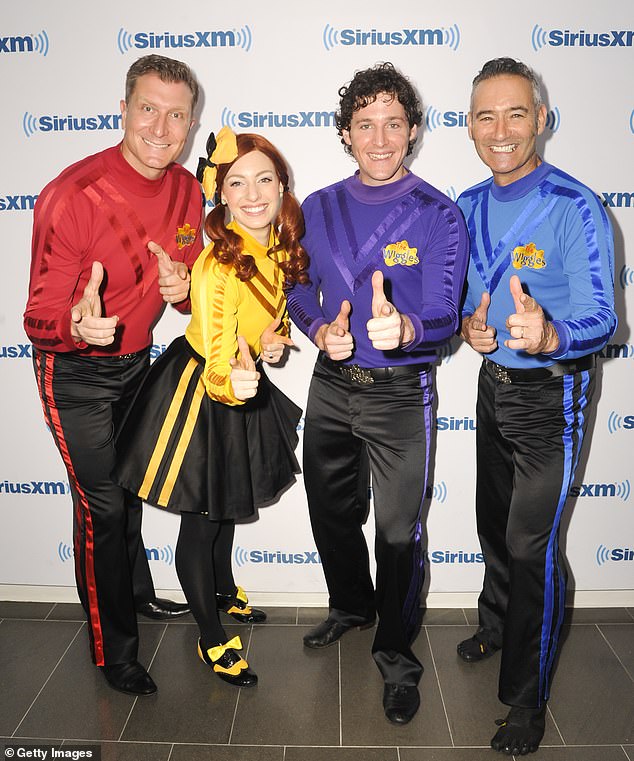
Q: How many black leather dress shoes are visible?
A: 4